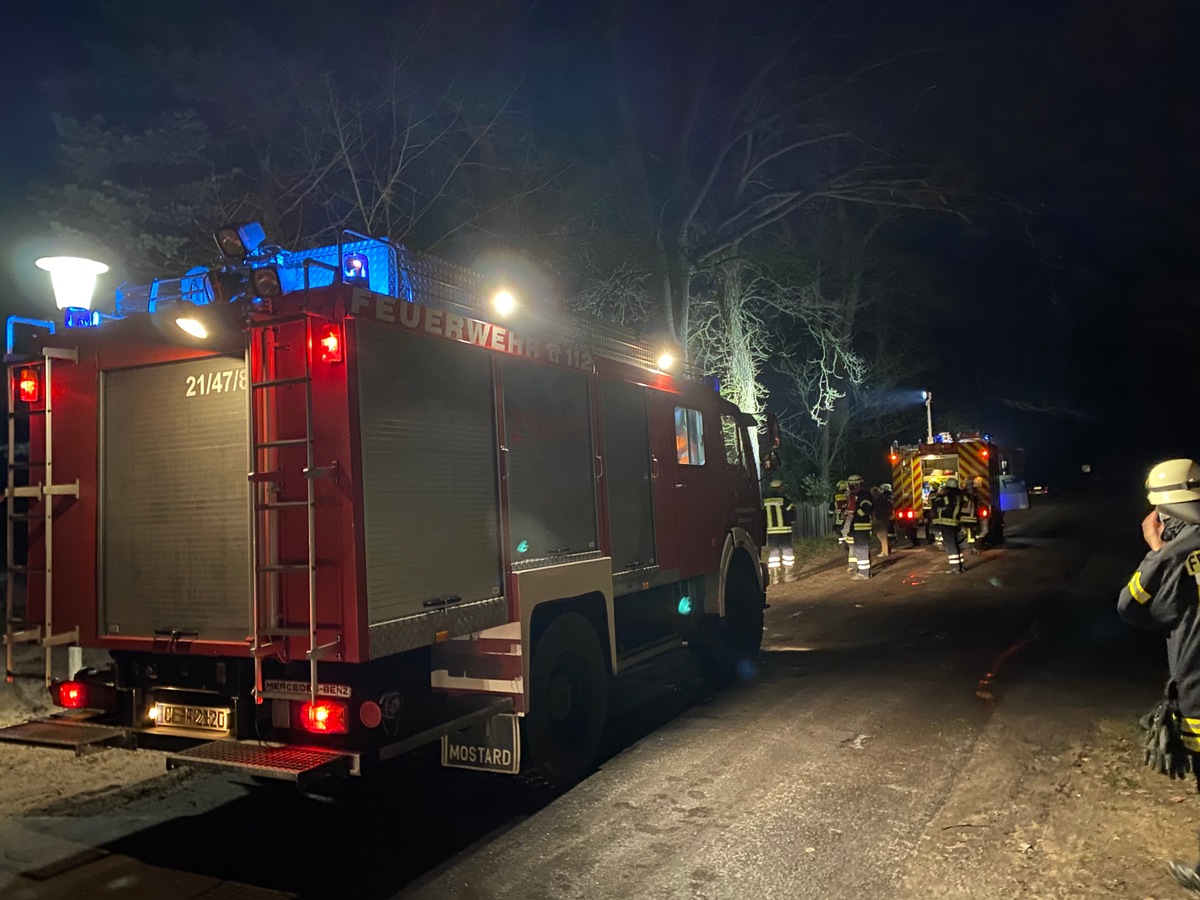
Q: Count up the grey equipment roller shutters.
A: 4